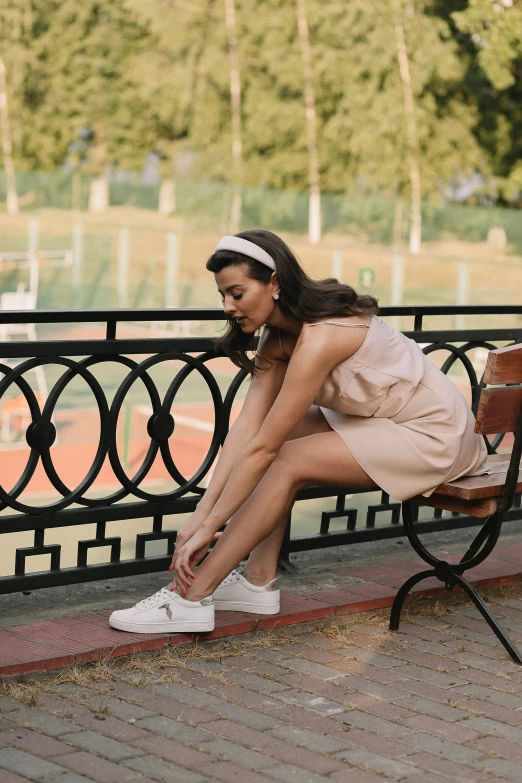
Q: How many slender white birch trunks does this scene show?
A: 4